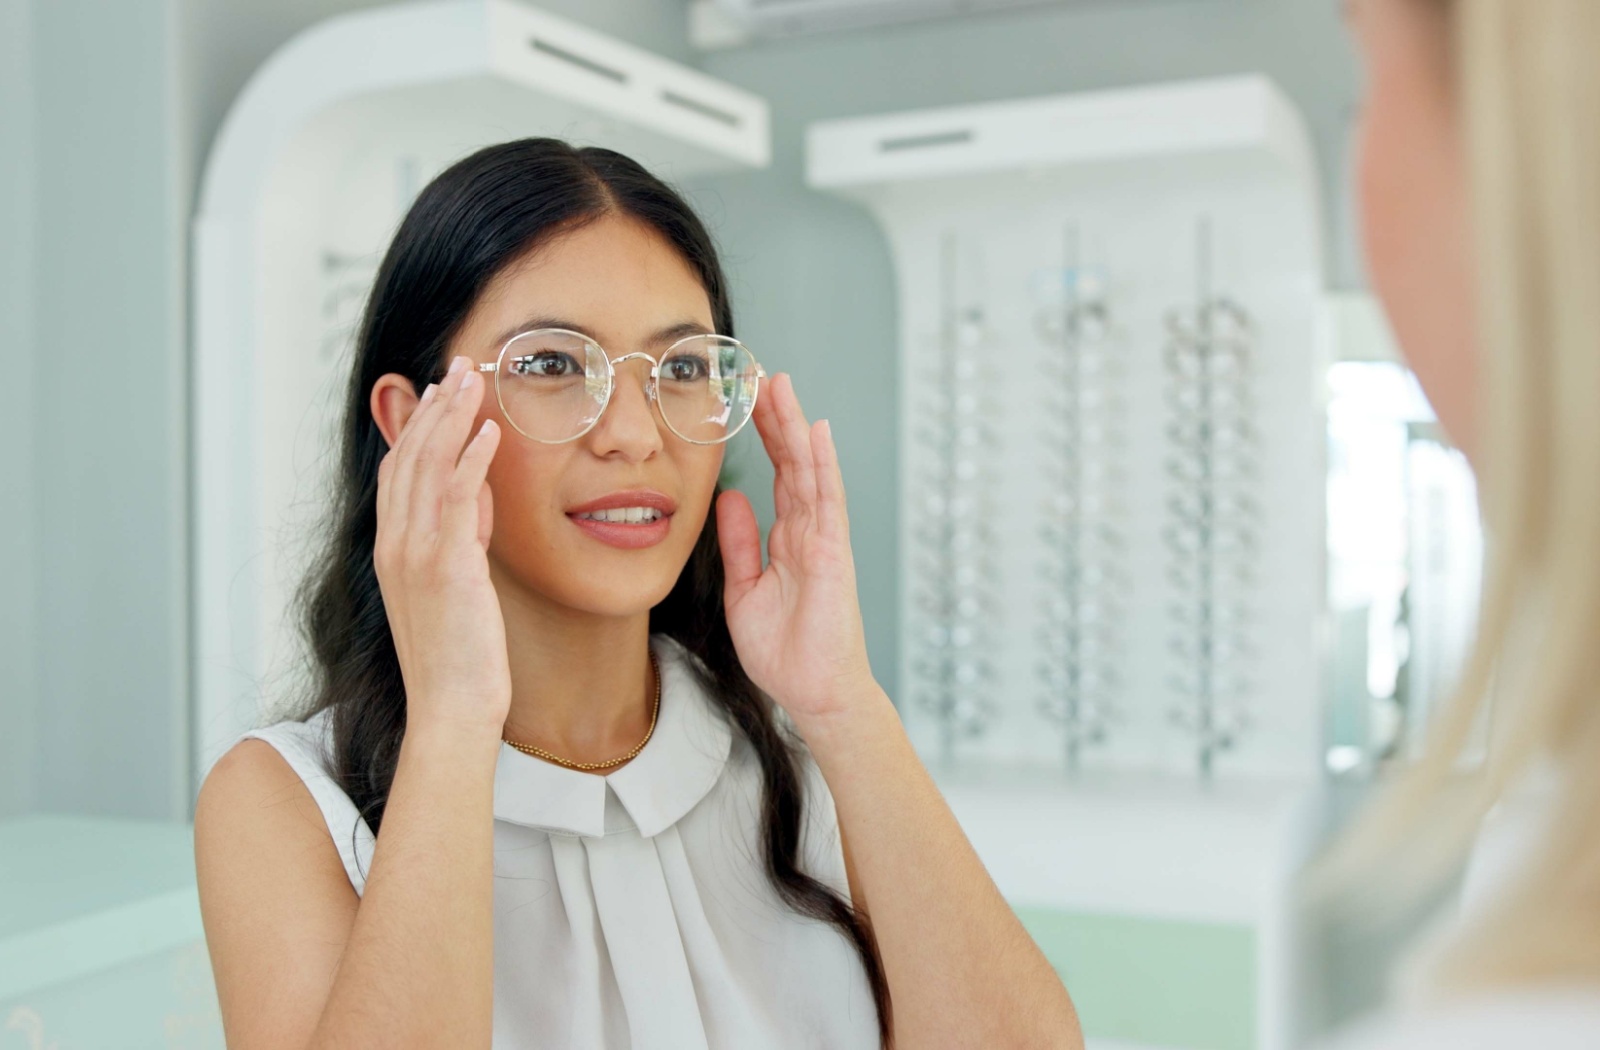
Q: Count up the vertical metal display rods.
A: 3